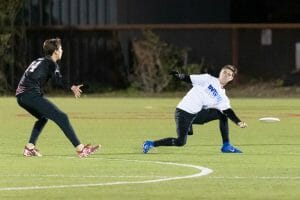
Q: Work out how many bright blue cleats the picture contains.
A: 2